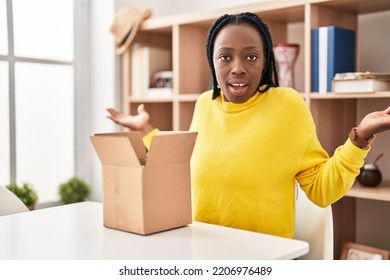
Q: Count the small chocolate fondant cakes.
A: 0